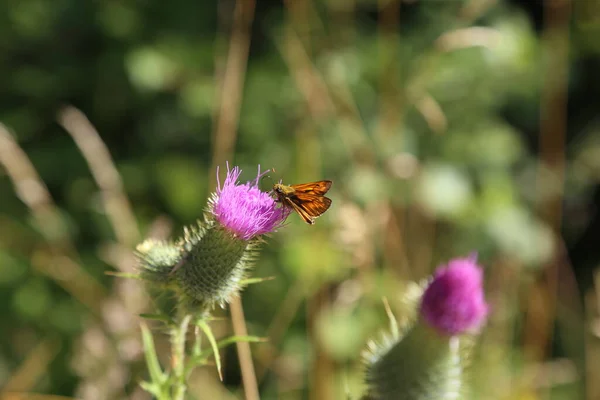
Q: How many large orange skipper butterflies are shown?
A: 1